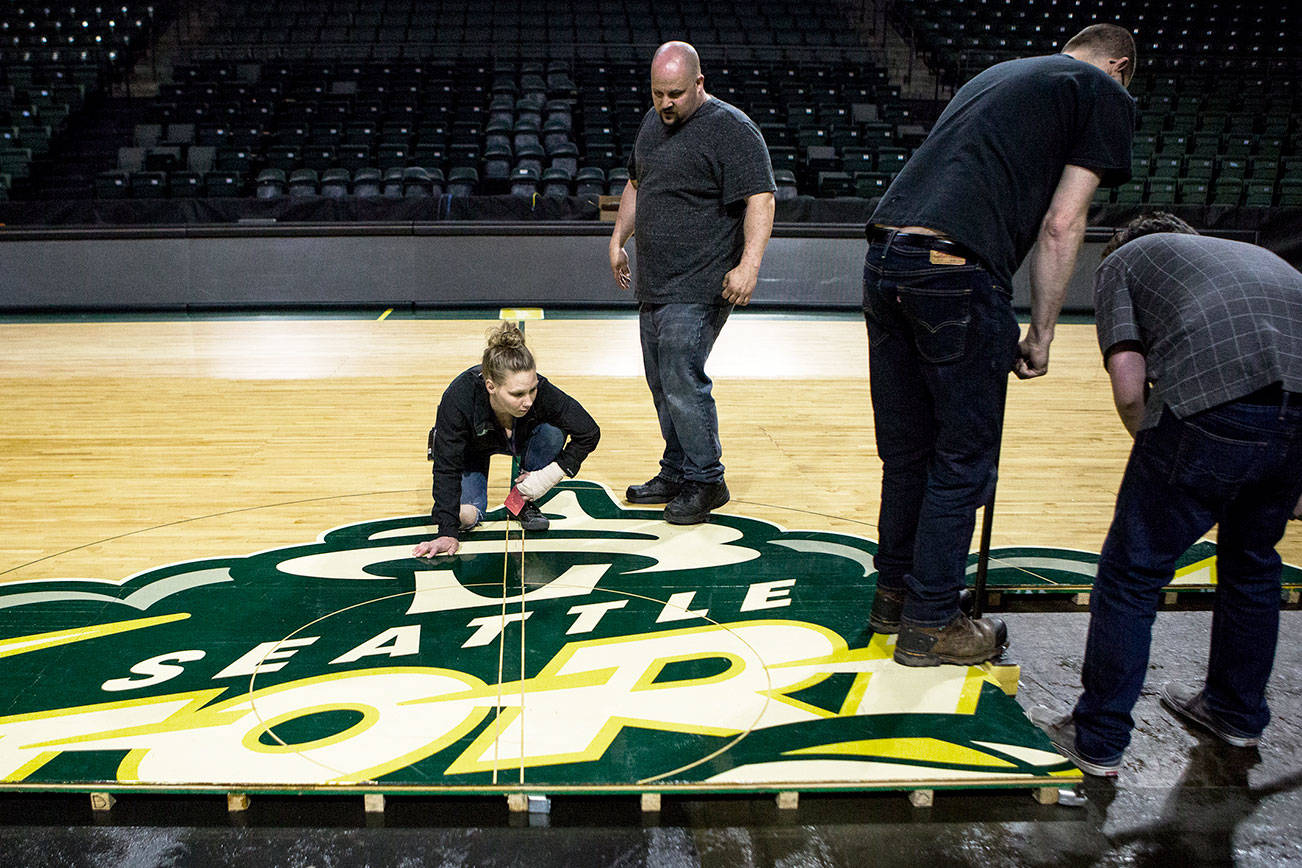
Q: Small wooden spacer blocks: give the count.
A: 12